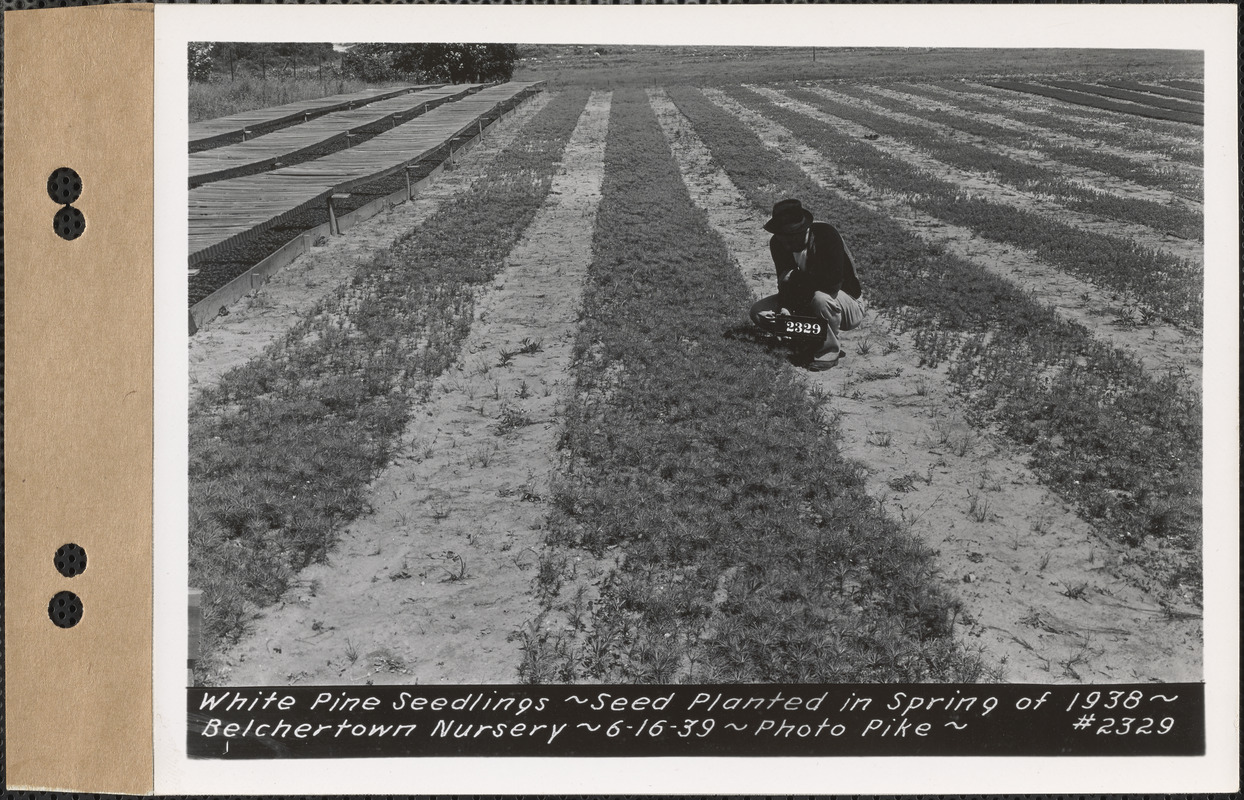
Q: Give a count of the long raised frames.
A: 3